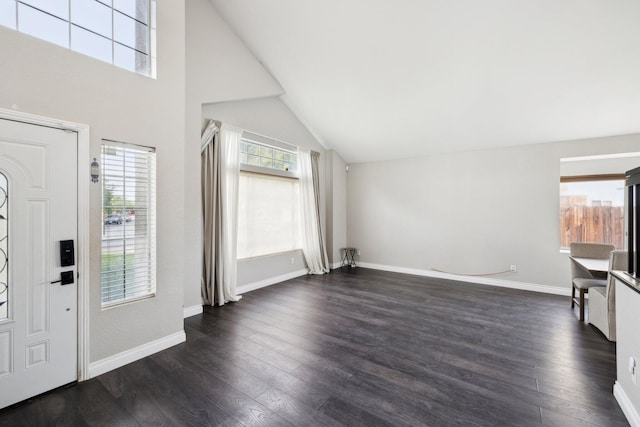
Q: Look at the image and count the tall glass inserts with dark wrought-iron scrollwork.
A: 1